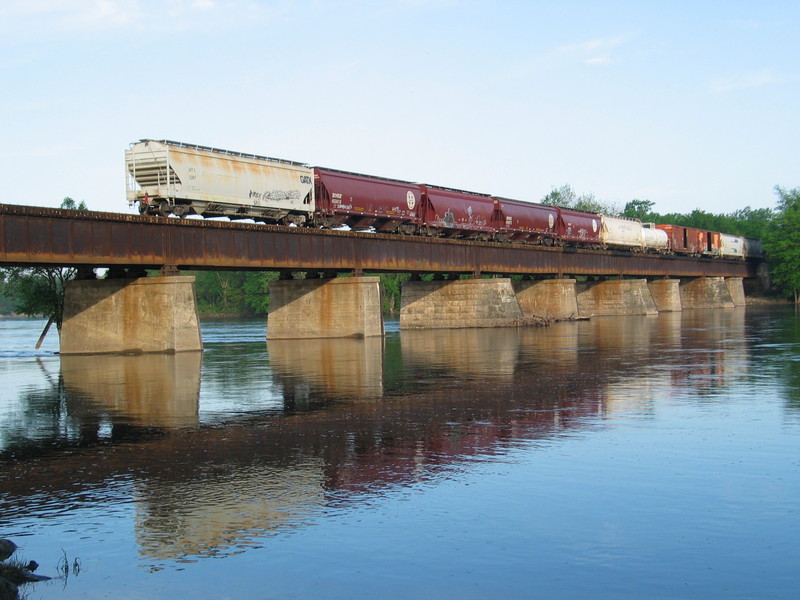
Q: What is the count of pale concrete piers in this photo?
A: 8